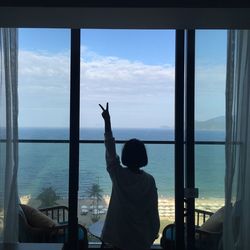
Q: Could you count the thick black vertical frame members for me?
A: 3